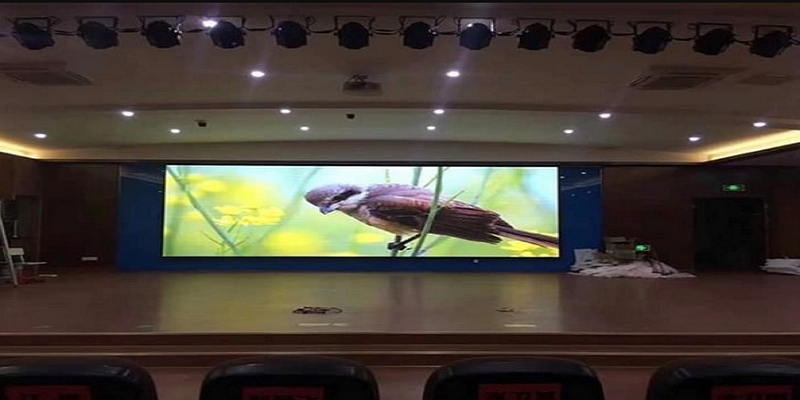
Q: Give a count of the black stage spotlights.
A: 13